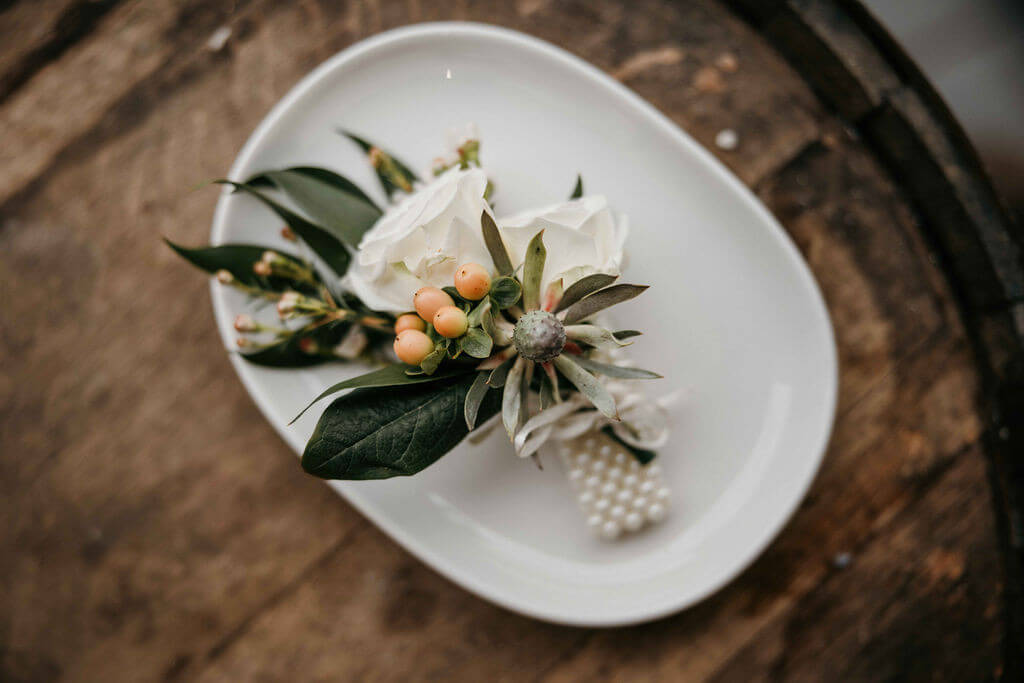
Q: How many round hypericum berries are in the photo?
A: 5